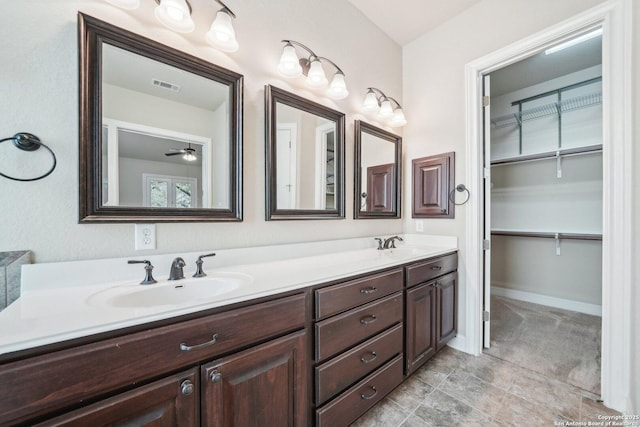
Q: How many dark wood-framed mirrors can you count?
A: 3